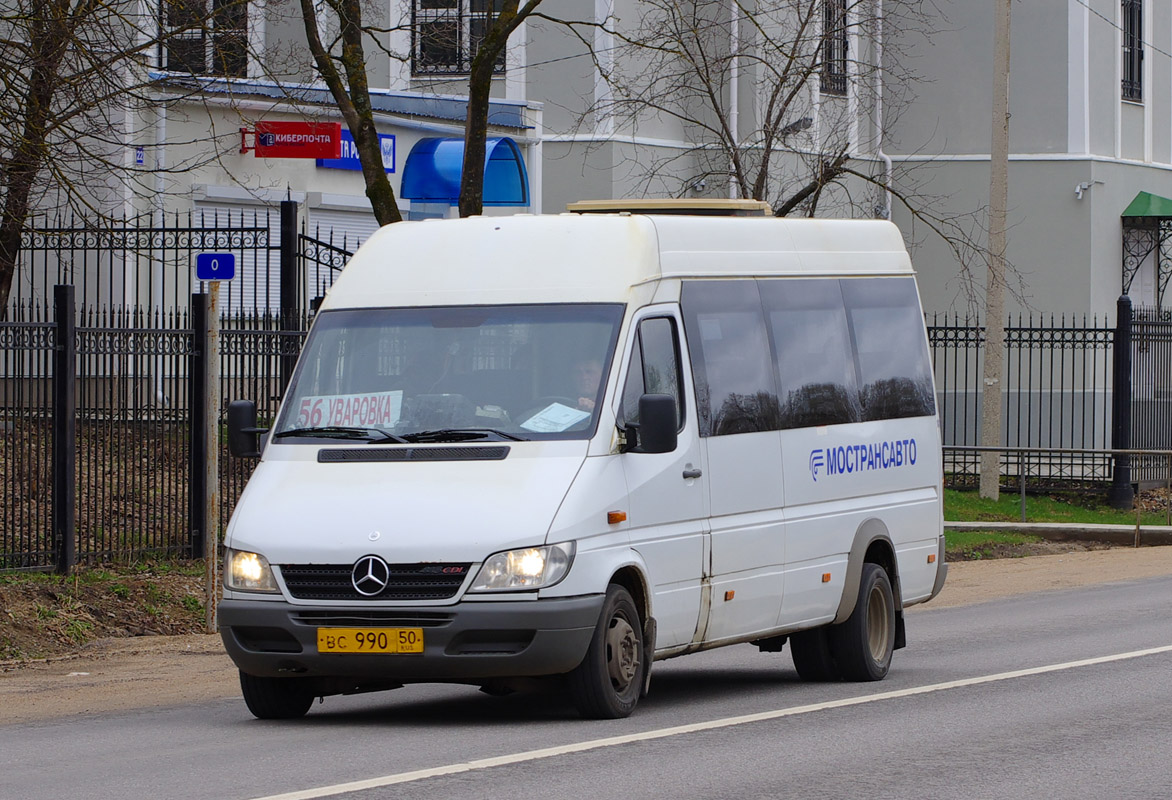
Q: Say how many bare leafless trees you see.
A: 4